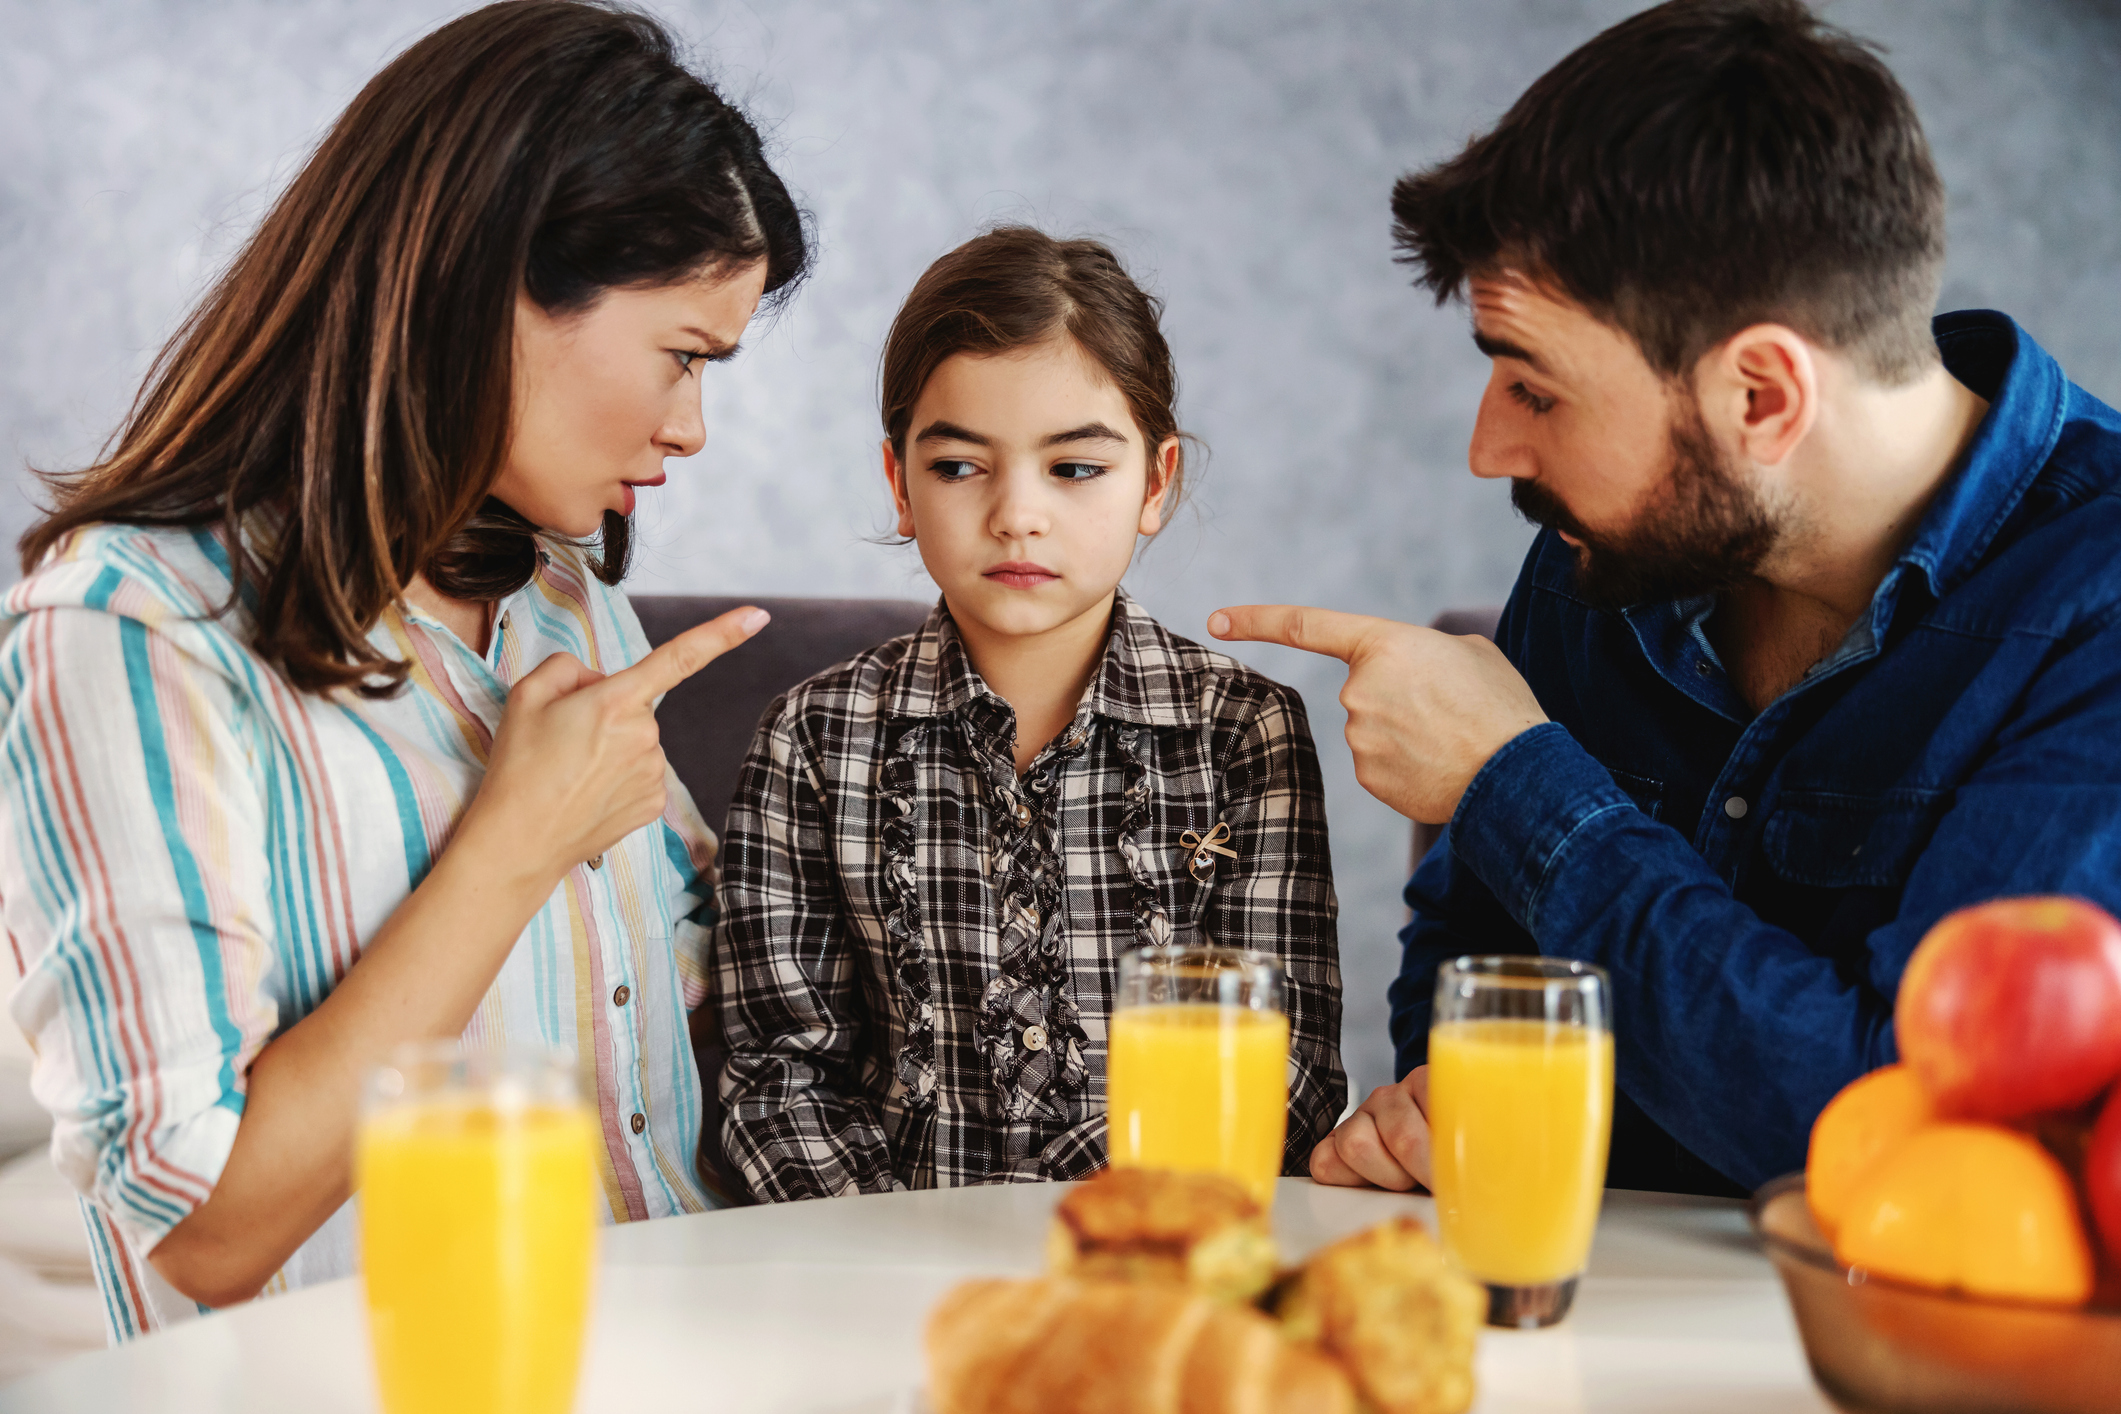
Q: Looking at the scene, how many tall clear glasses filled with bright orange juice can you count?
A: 3